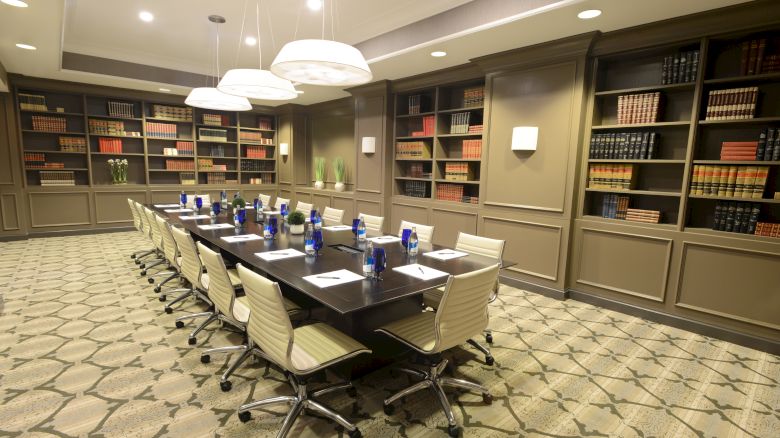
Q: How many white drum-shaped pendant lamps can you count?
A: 3